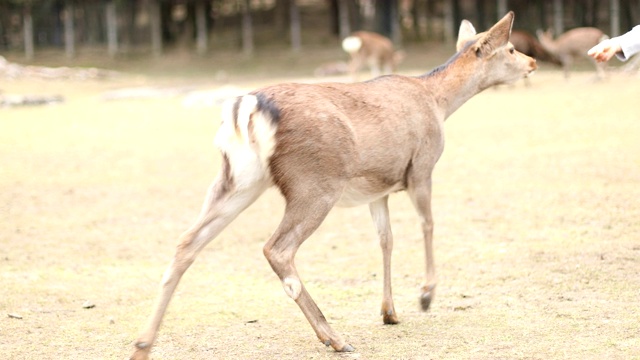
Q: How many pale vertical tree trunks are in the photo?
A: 13